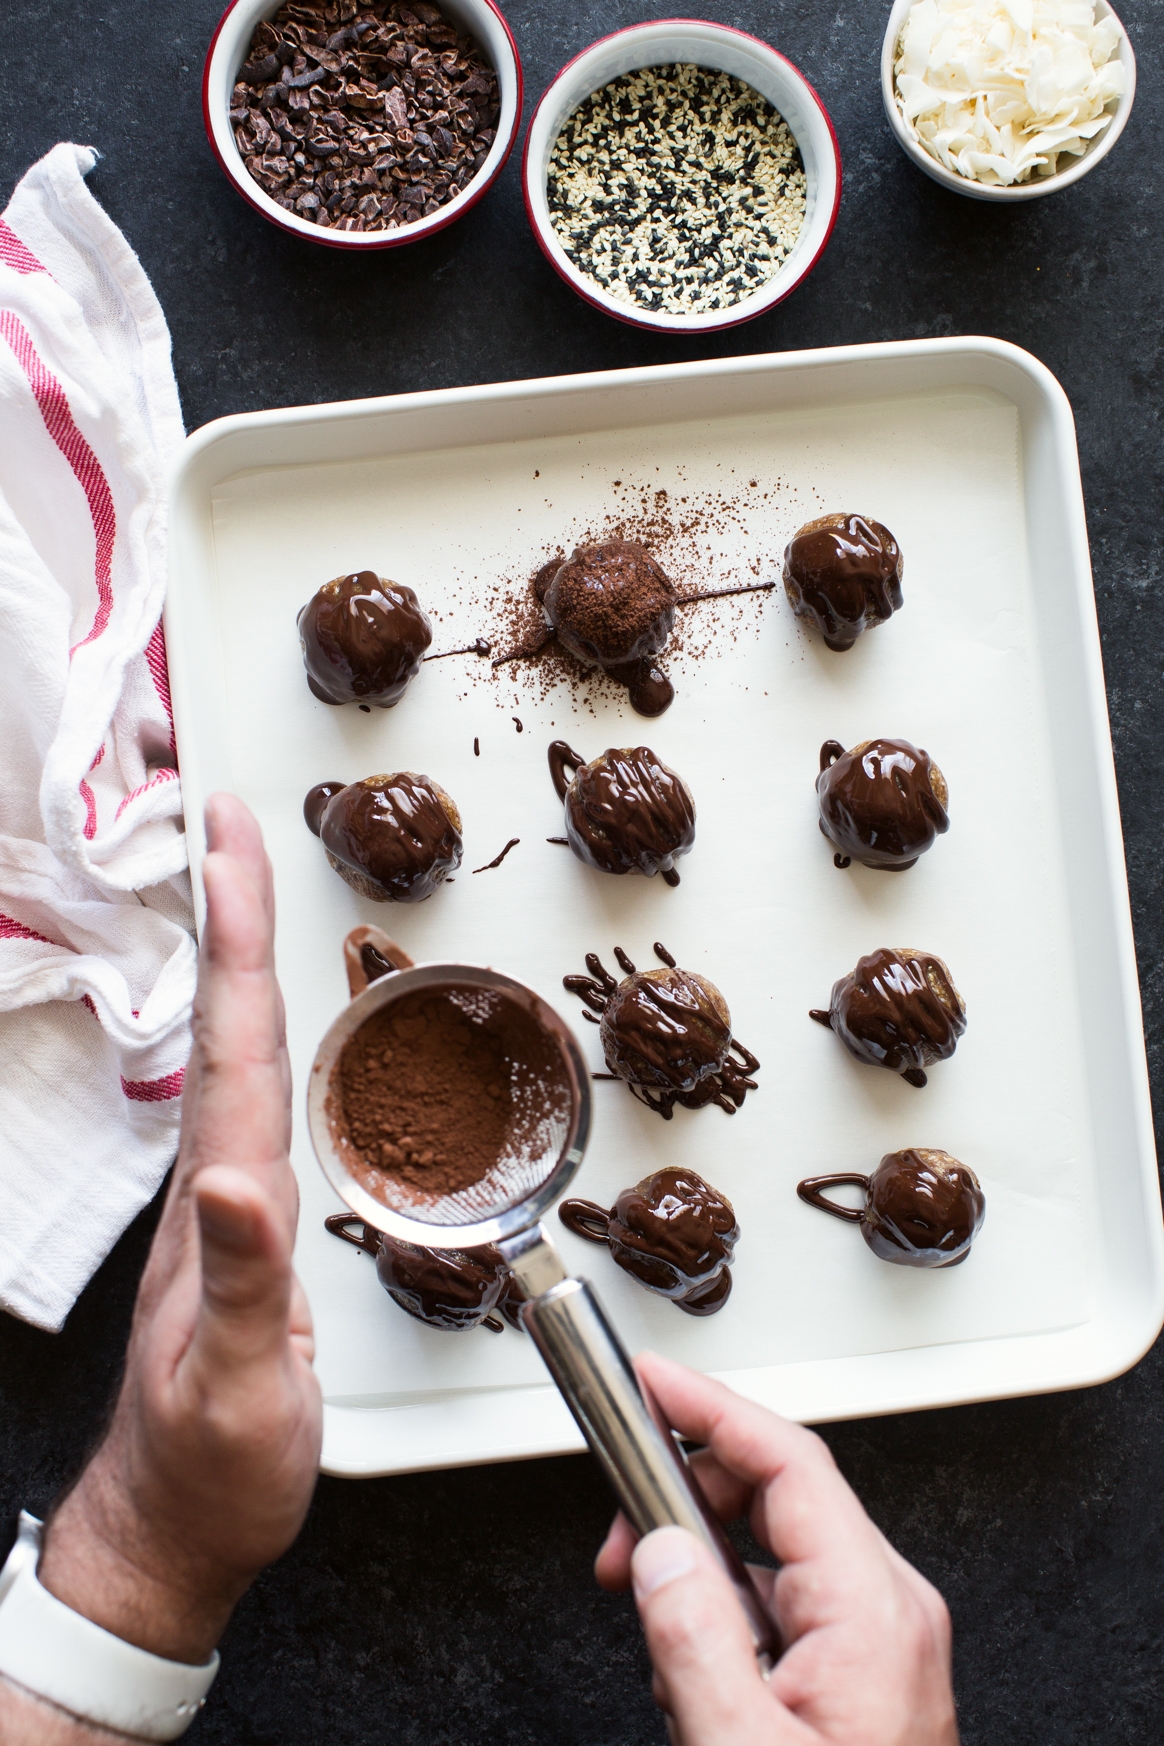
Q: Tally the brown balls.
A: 11